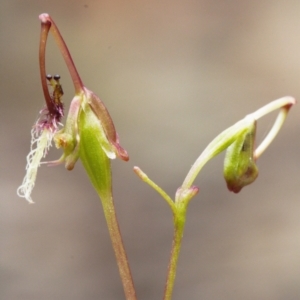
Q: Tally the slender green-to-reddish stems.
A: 2